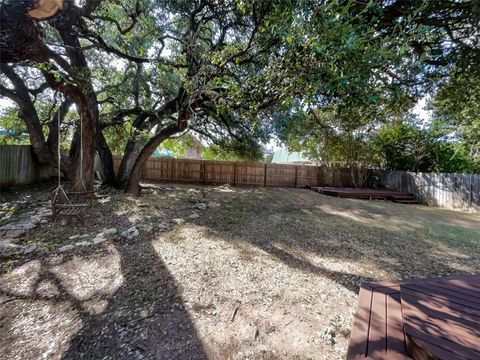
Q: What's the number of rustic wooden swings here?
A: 1